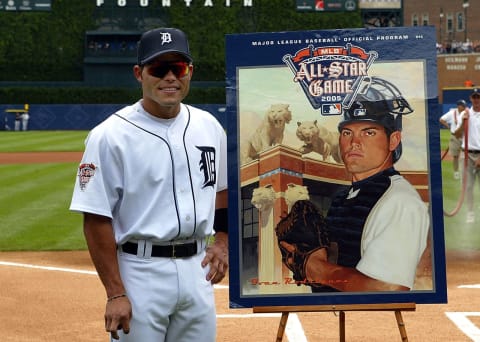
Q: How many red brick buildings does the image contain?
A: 1